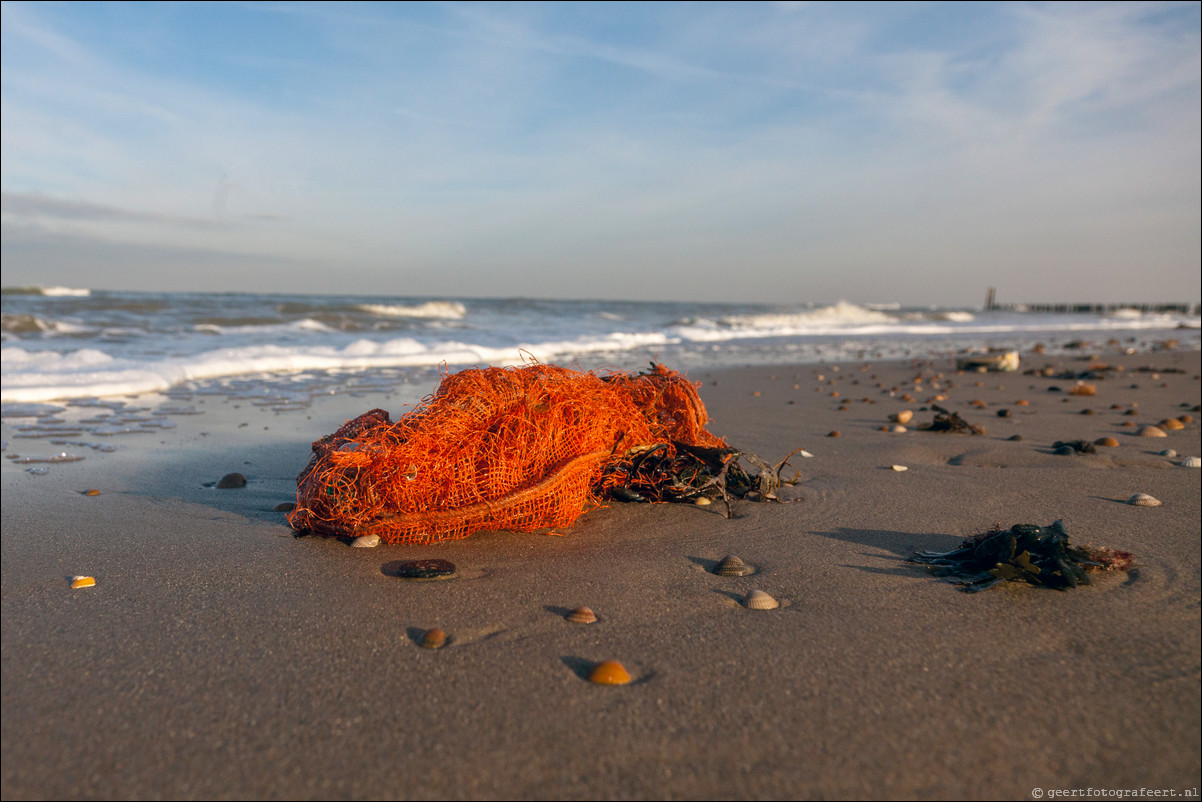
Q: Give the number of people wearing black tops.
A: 0